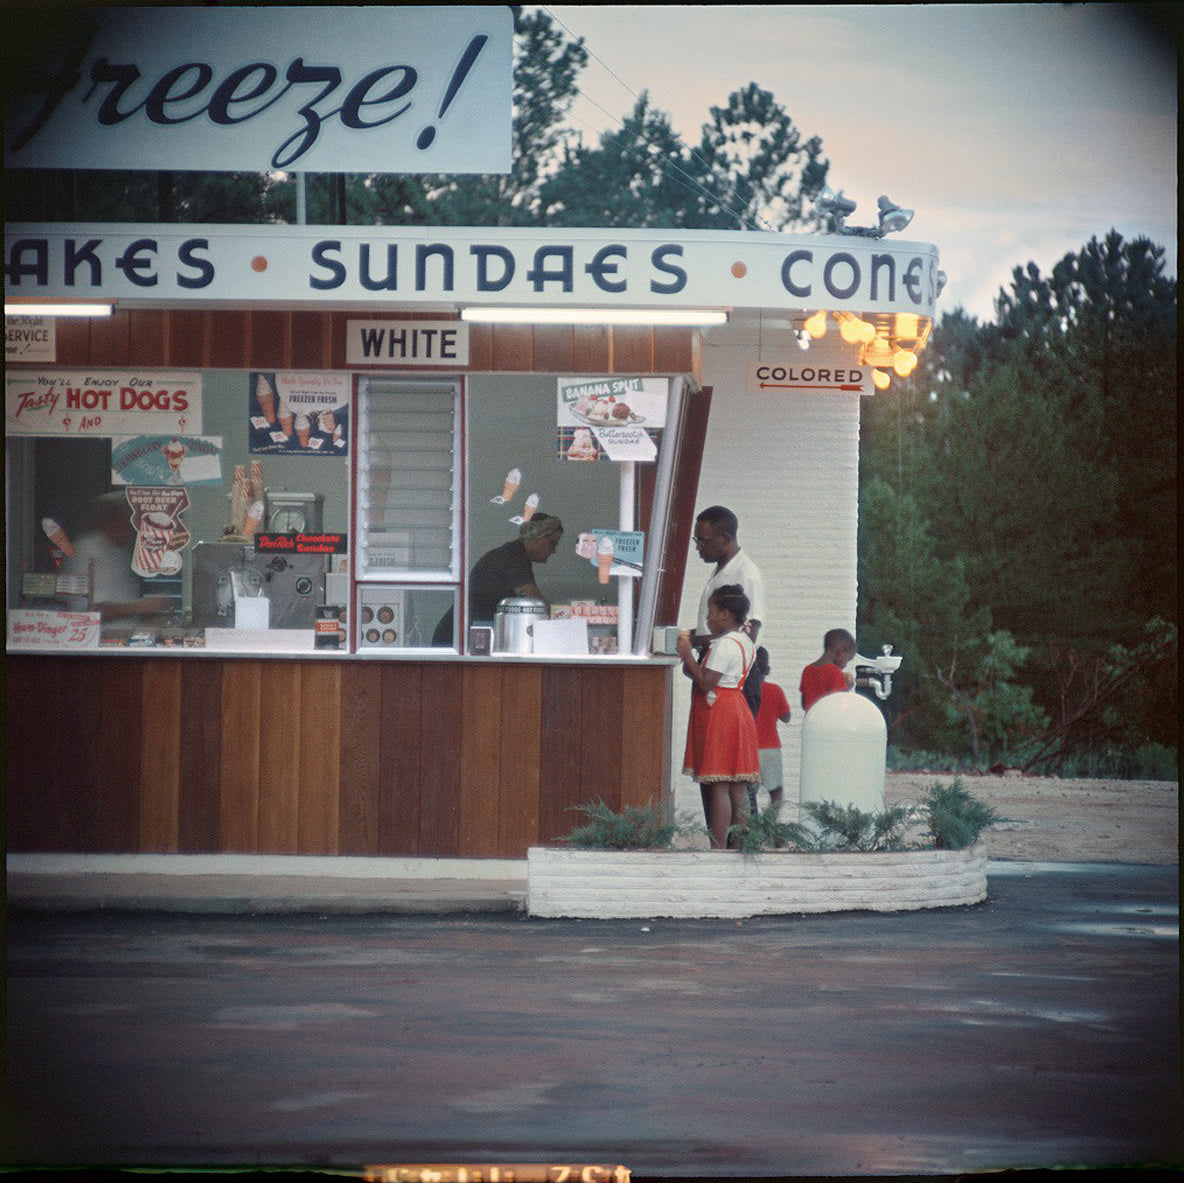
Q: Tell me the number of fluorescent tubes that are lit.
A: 2